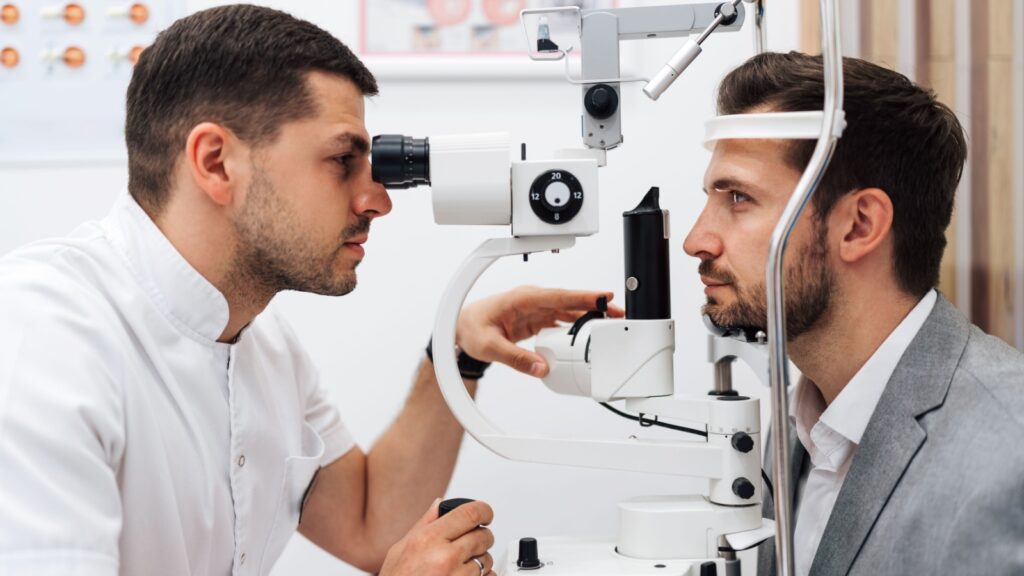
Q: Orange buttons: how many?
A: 6